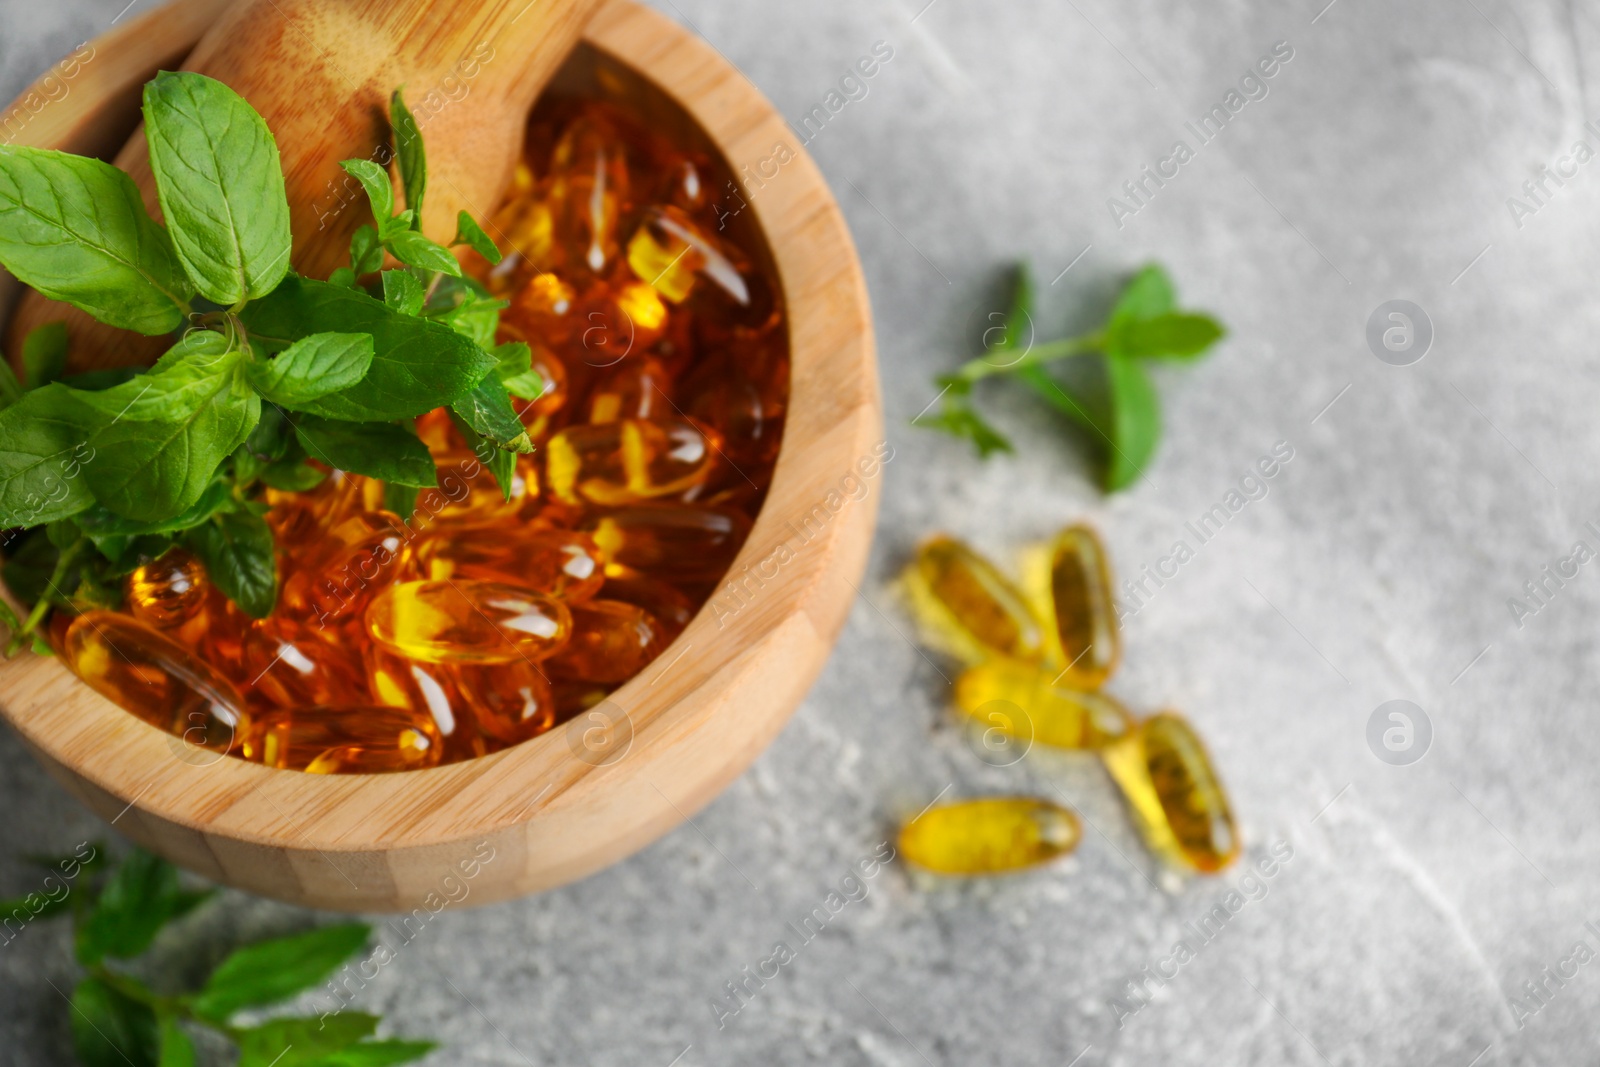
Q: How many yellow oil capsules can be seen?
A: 5